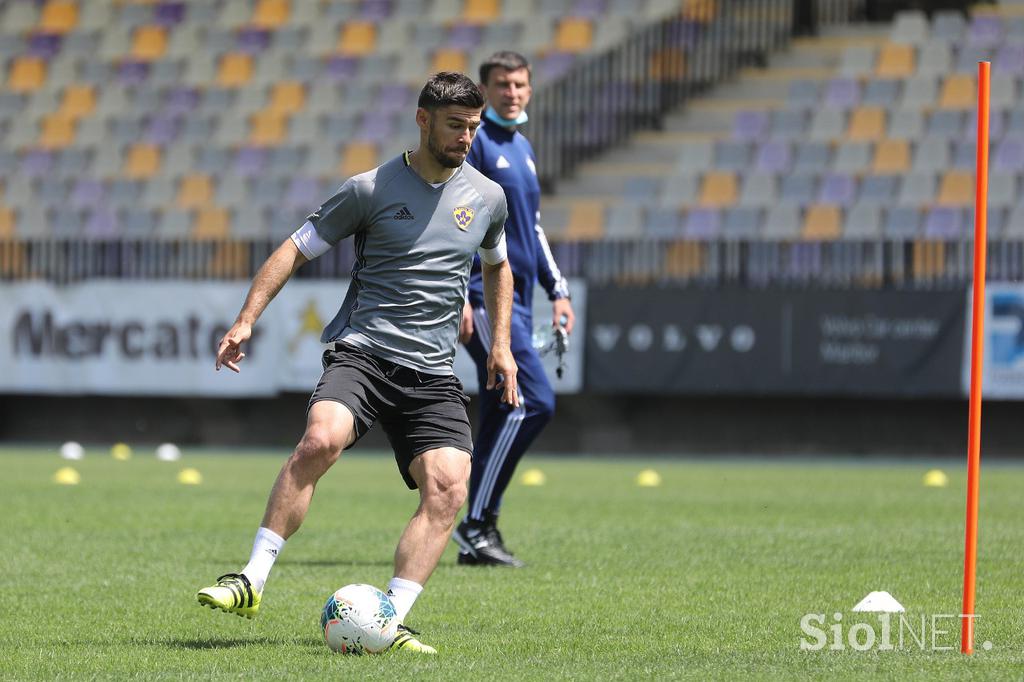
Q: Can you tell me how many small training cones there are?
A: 9